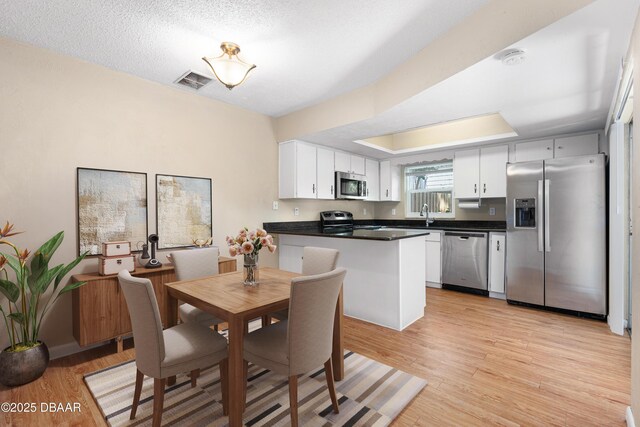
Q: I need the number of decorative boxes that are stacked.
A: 2